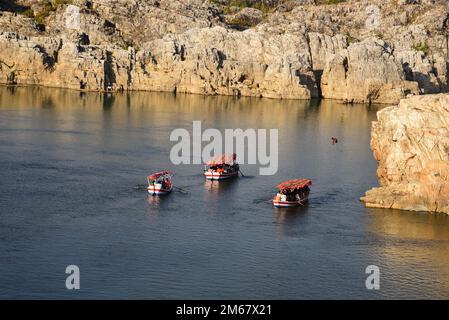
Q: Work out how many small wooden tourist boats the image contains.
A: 3